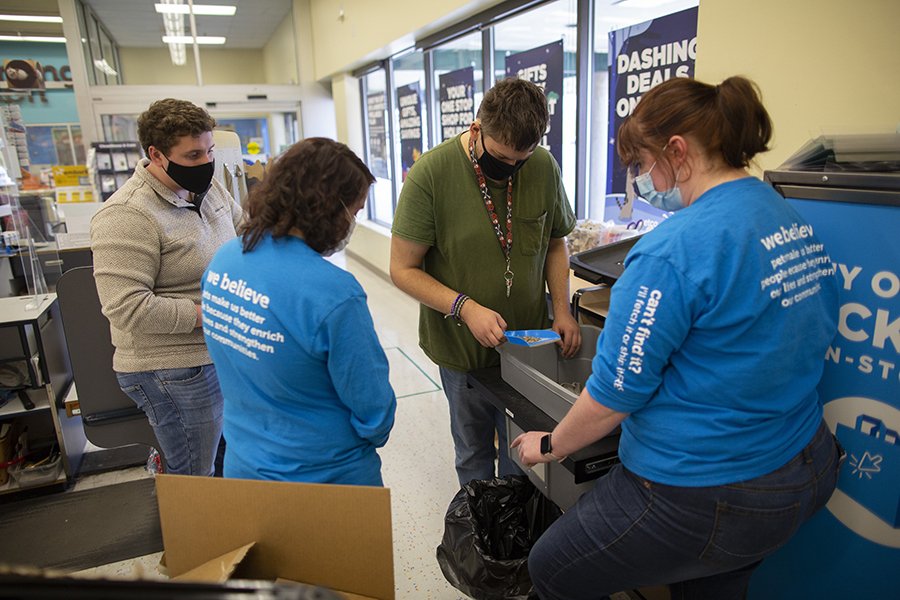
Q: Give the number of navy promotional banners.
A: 5